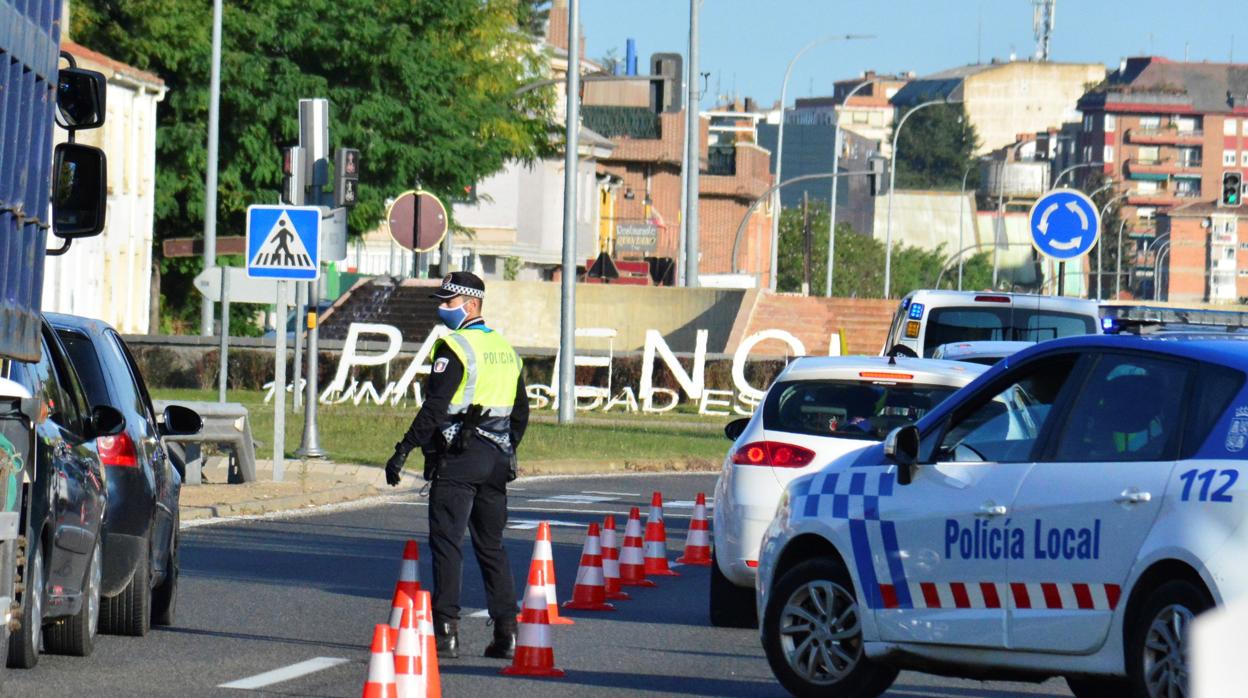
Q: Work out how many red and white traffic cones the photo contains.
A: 11